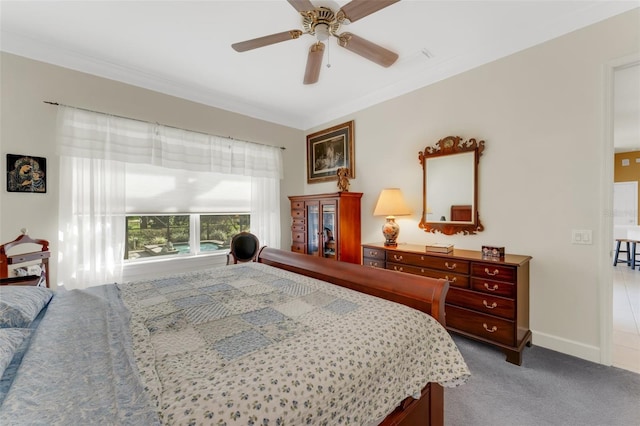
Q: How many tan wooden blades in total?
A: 5